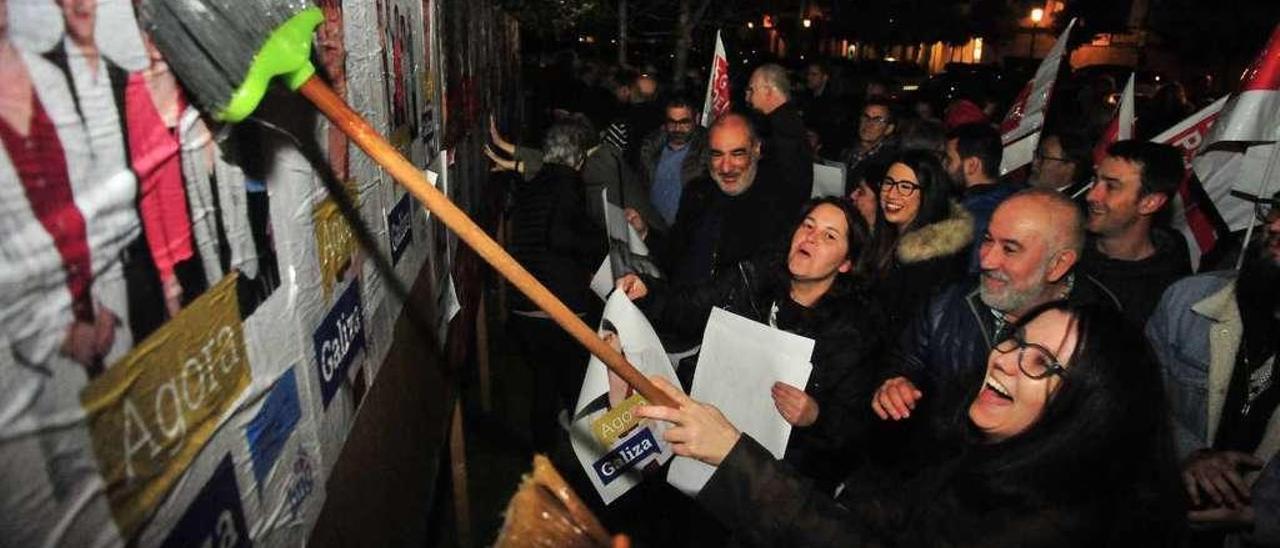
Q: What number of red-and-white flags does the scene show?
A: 5